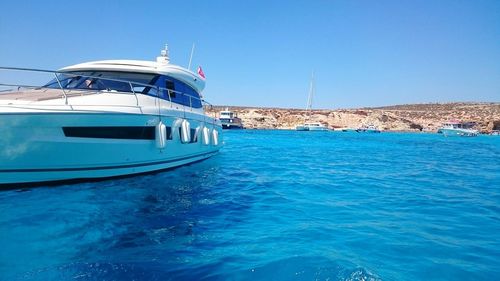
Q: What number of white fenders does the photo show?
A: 4